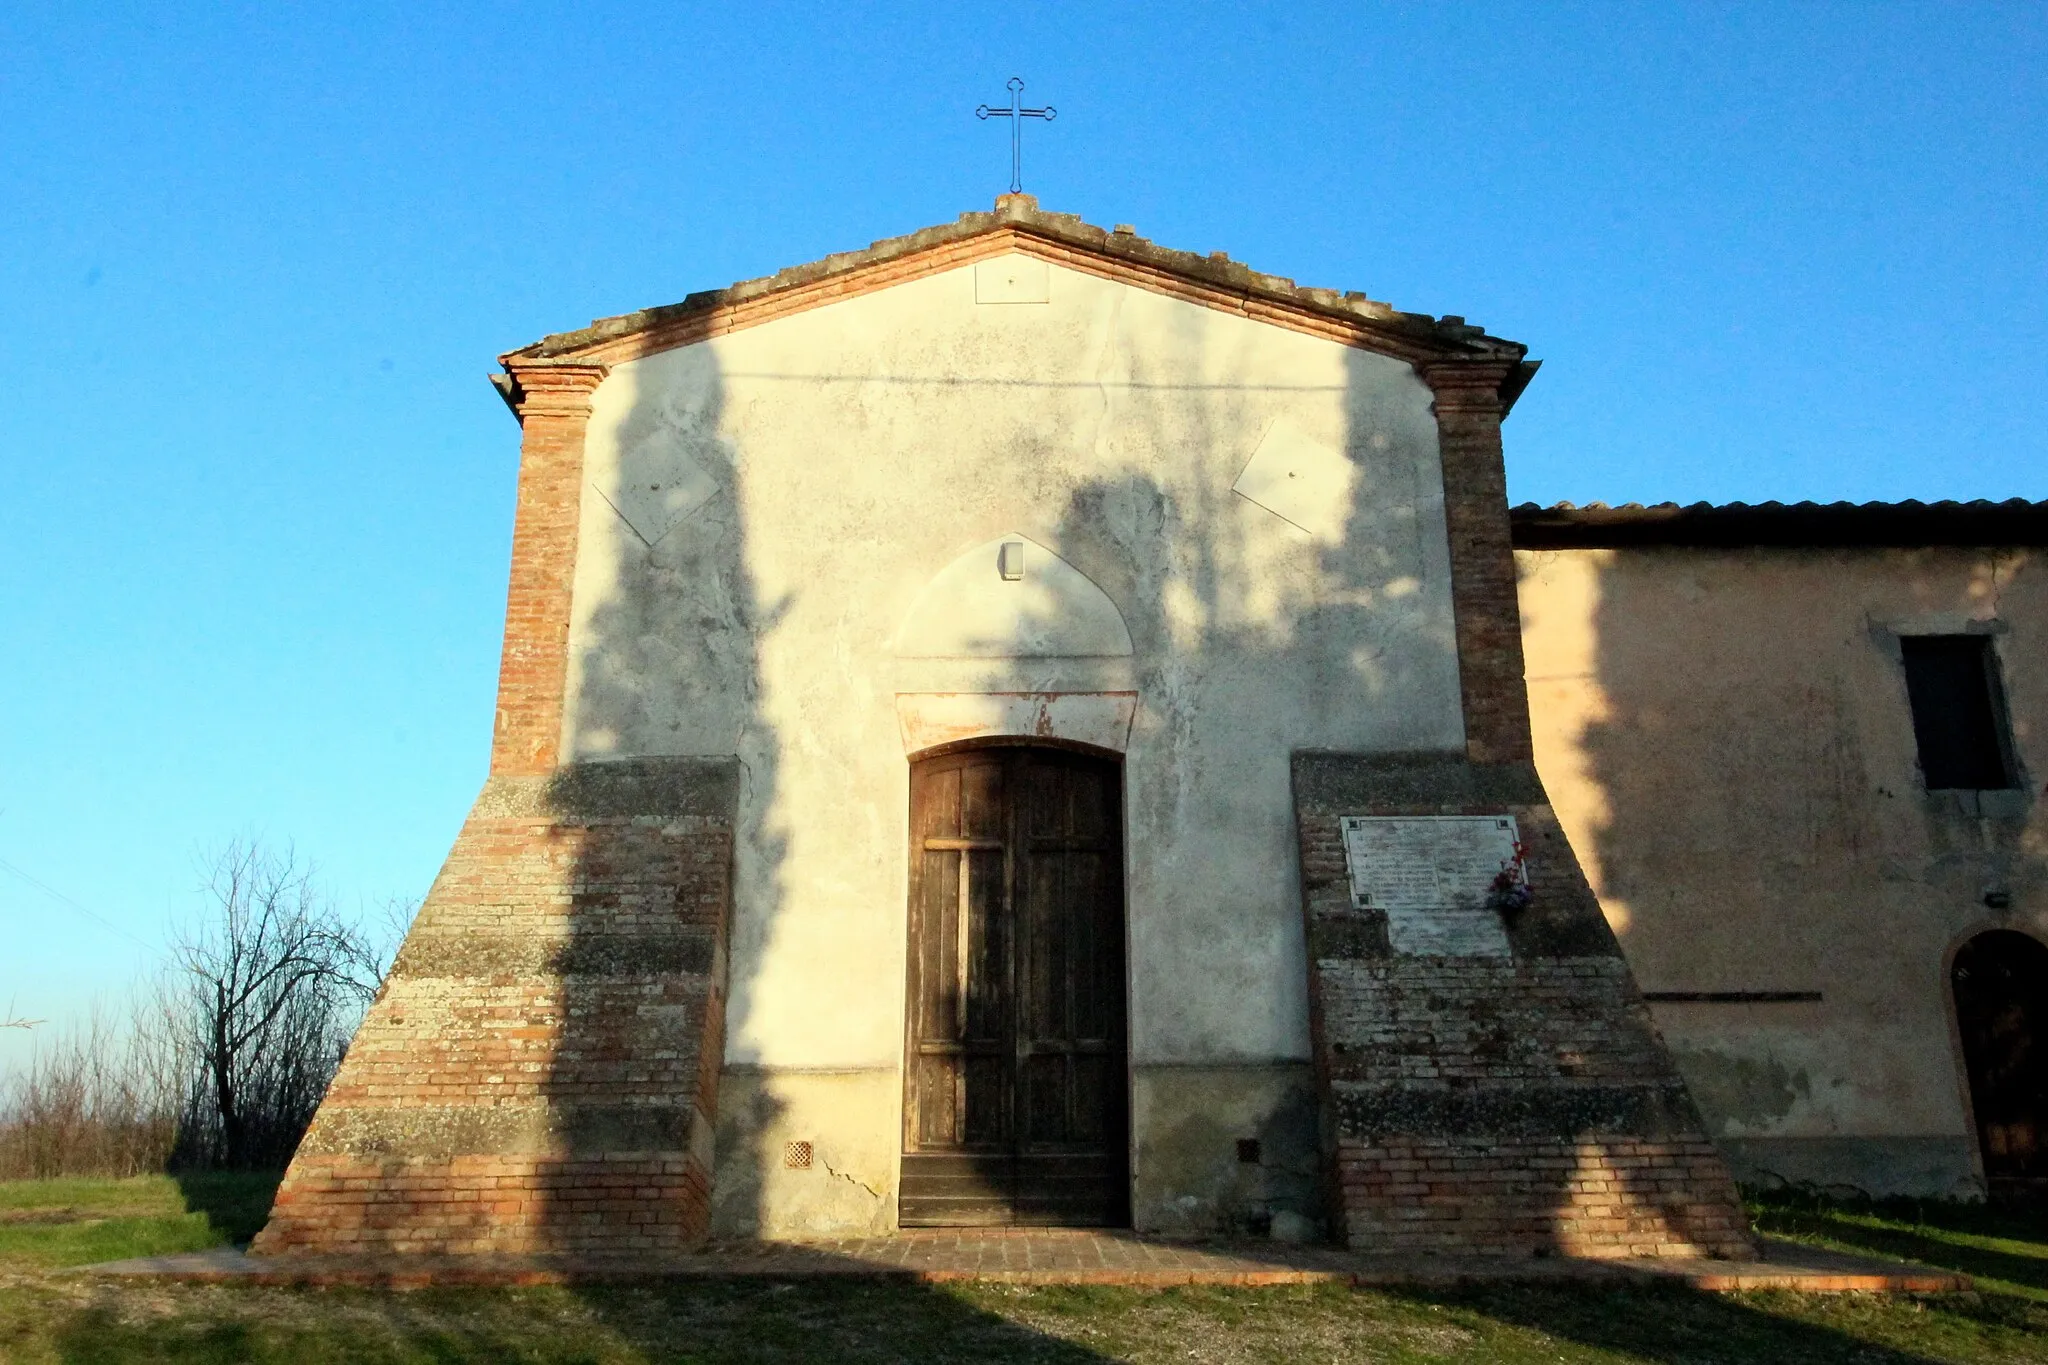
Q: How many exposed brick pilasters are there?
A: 2